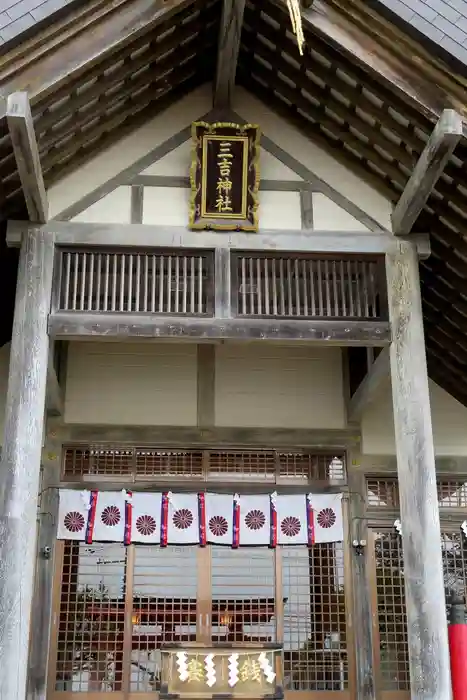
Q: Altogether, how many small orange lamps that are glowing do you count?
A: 2